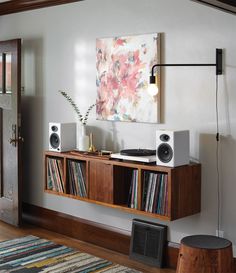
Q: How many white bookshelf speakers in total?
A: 2